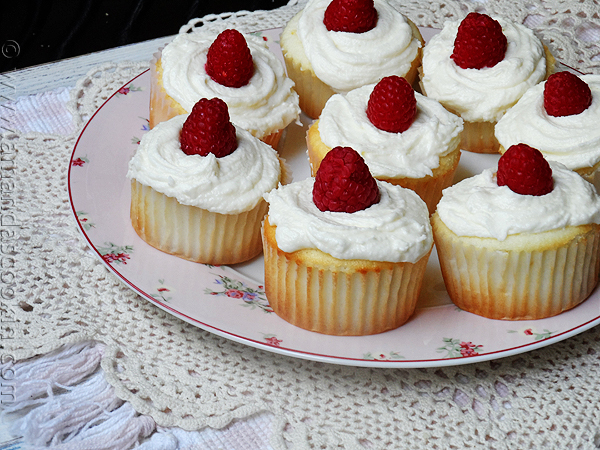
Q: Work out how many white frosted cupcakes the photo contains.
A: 8